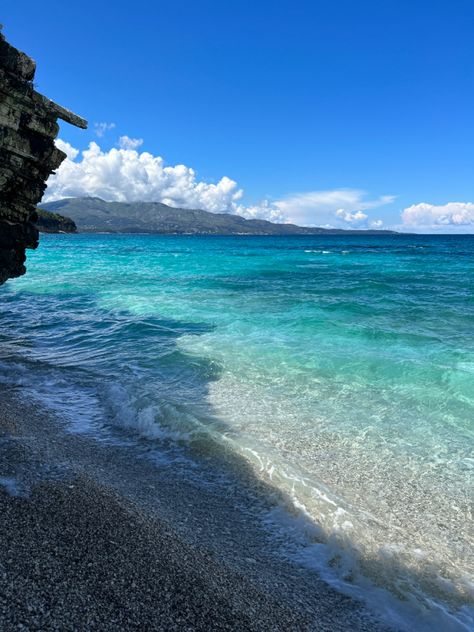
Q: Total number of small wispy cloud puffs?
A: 2